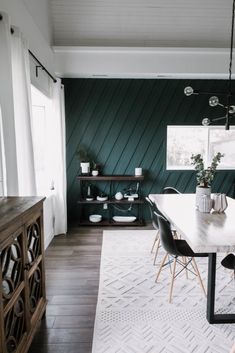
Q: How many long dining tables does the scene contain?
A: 1